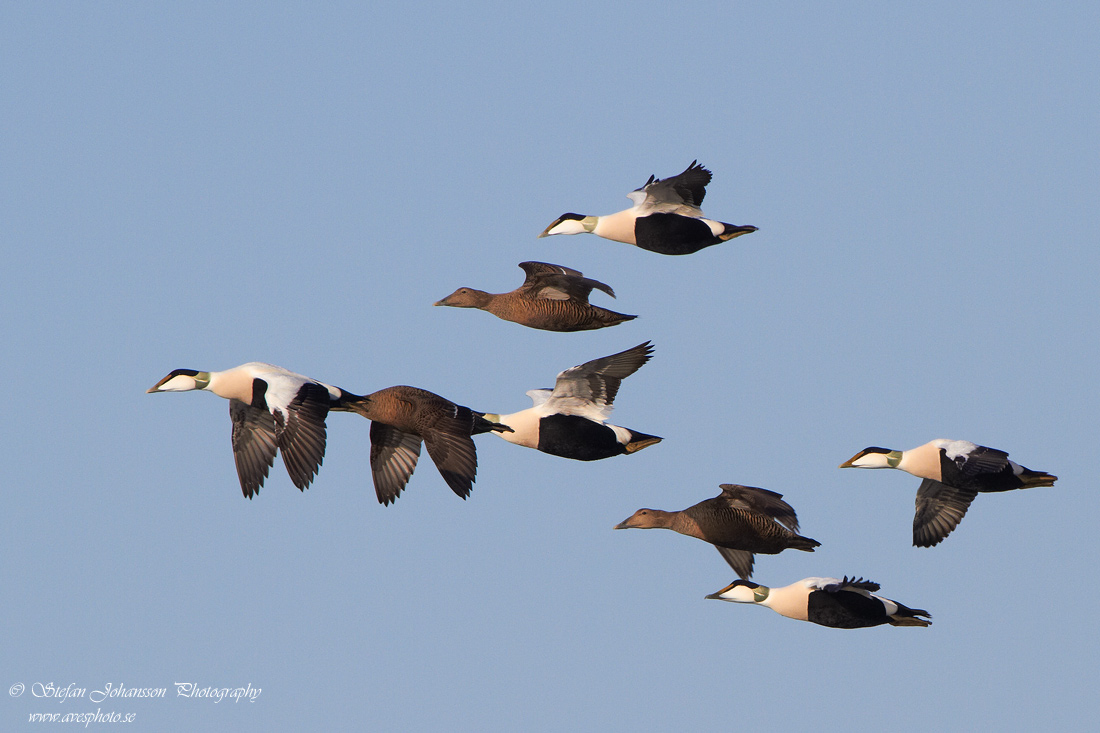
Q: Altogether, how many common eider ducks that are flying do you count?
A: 8